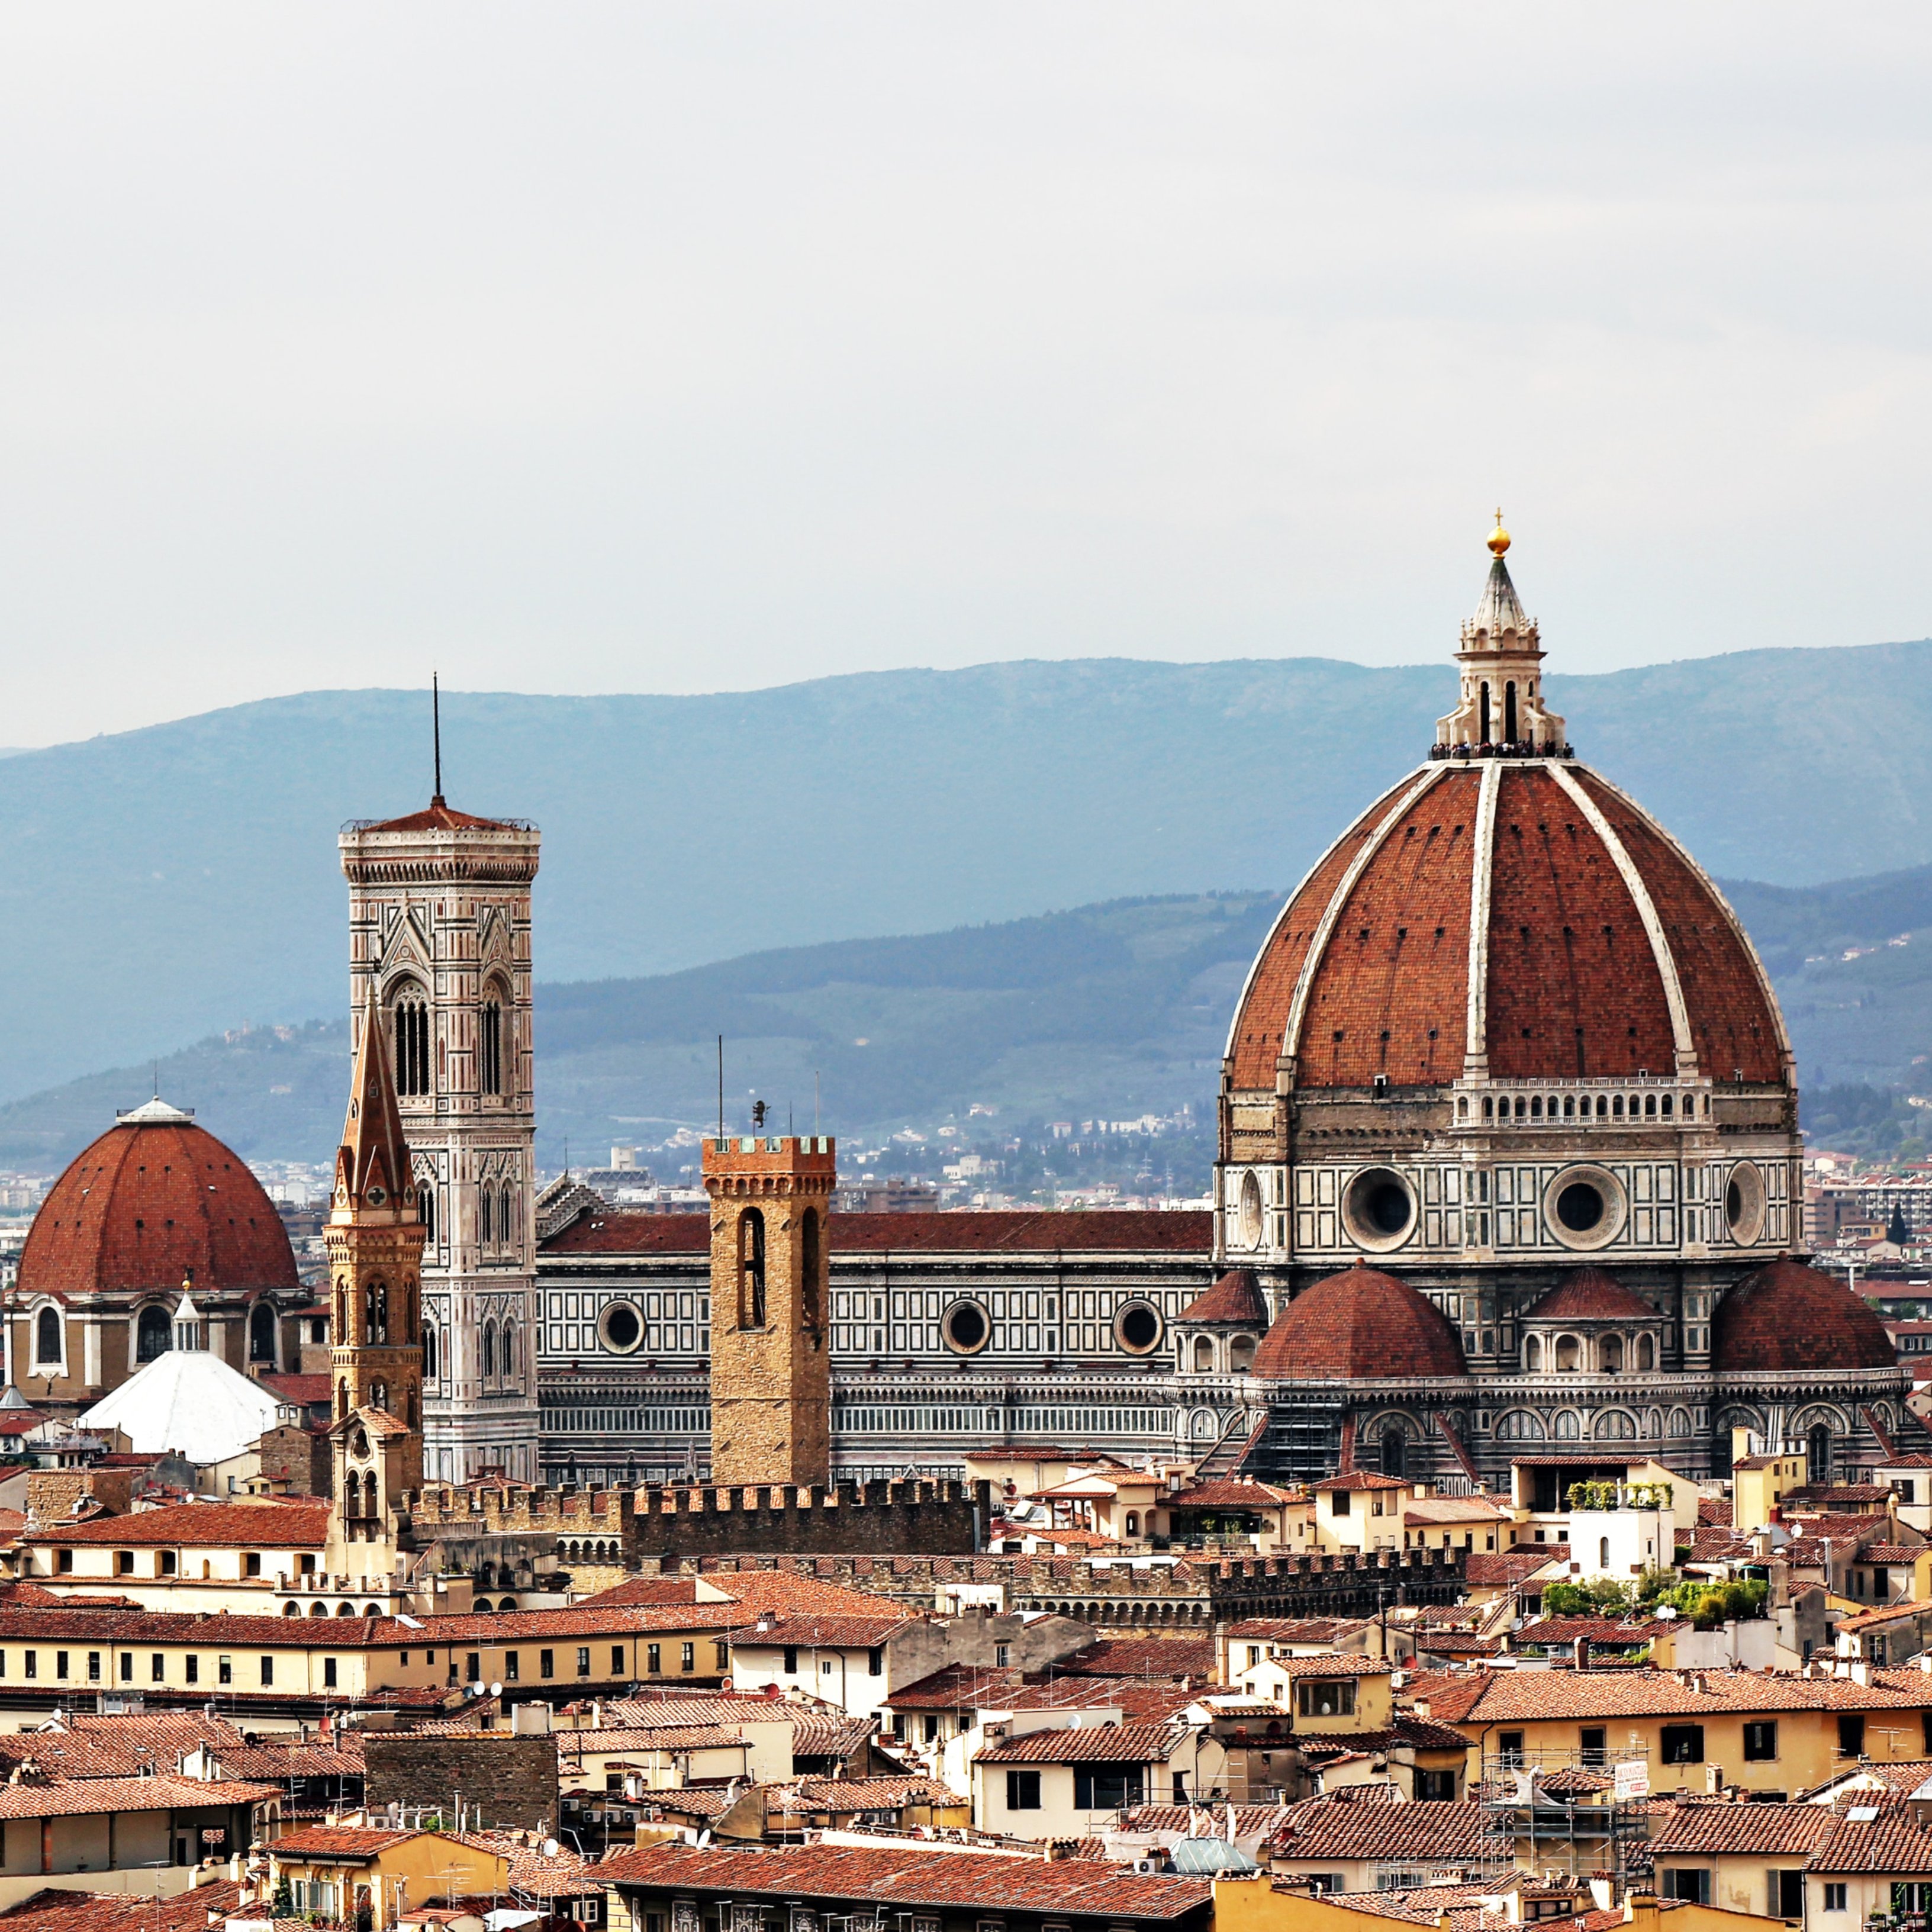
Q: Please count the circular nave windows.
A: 3